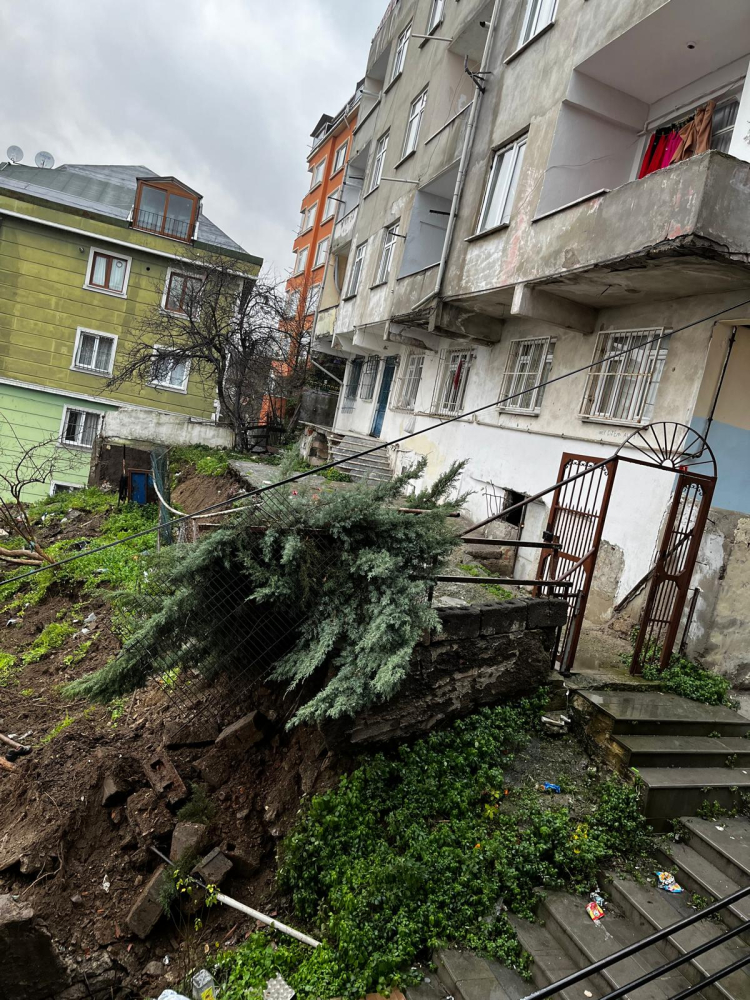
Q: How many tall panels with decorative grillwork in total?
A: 2